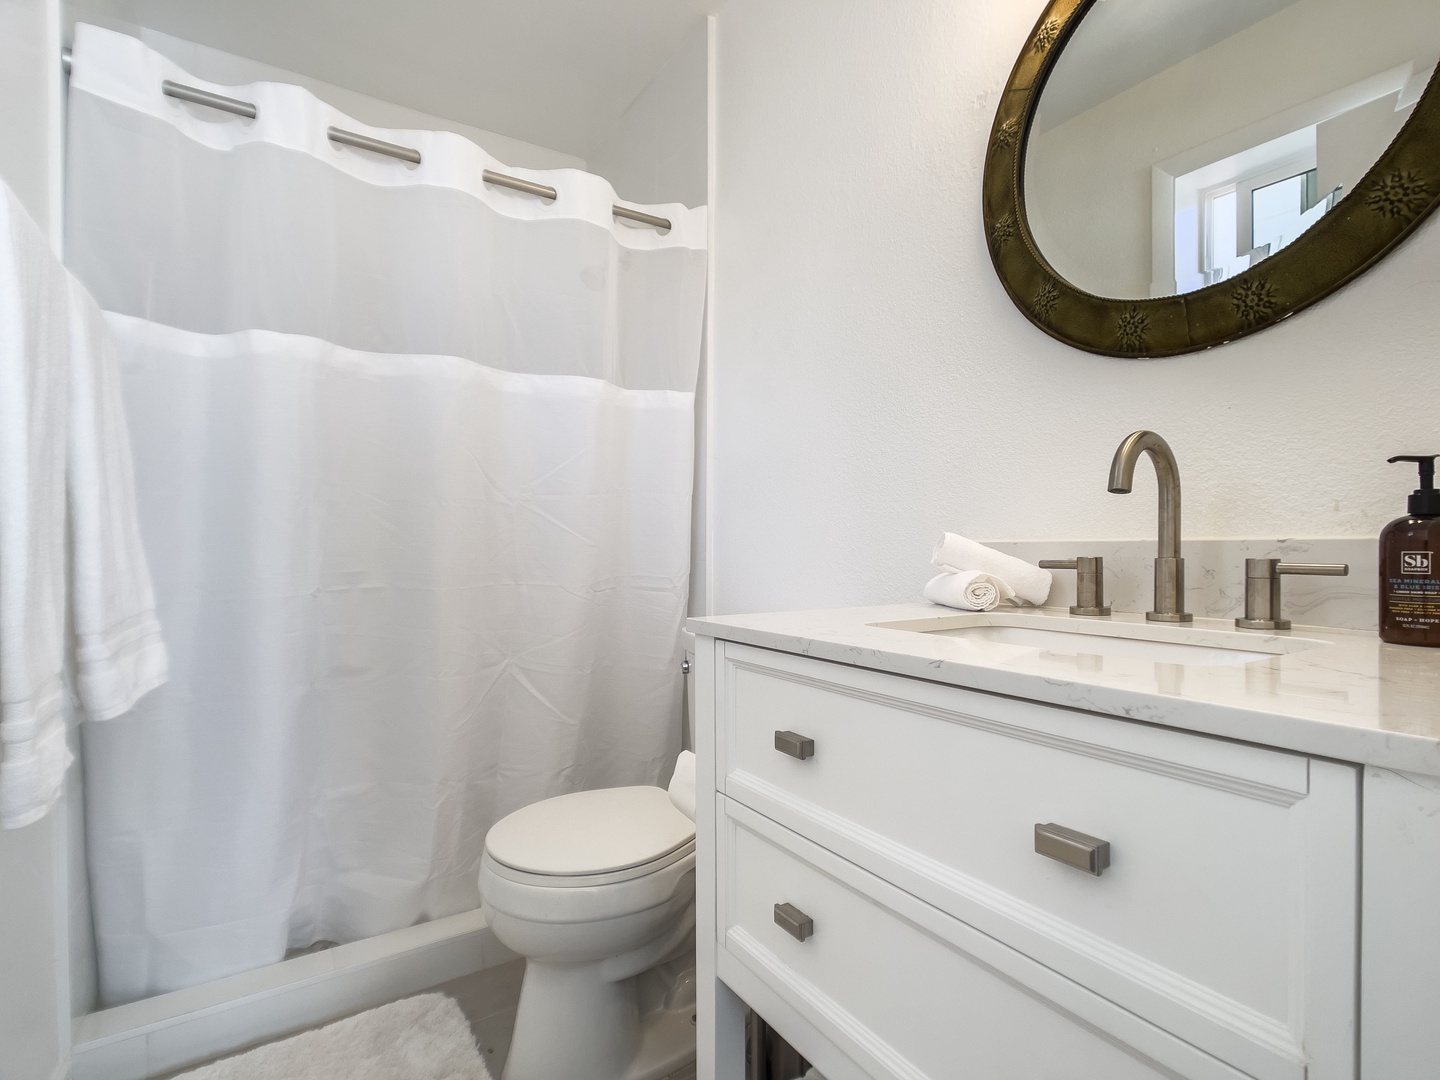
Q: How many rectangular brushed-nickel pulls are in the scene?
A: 3